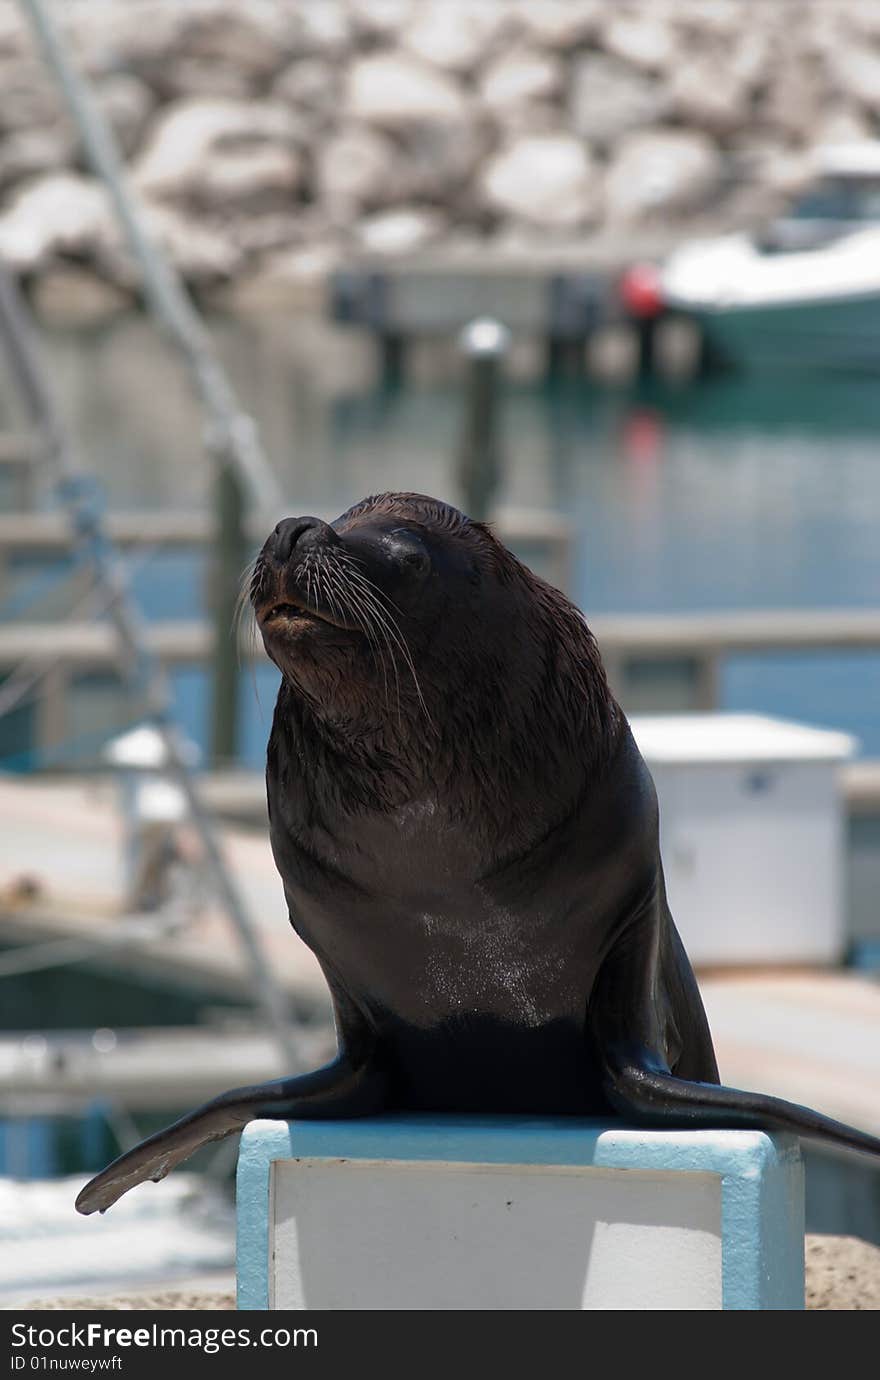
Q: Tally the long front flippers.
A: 2